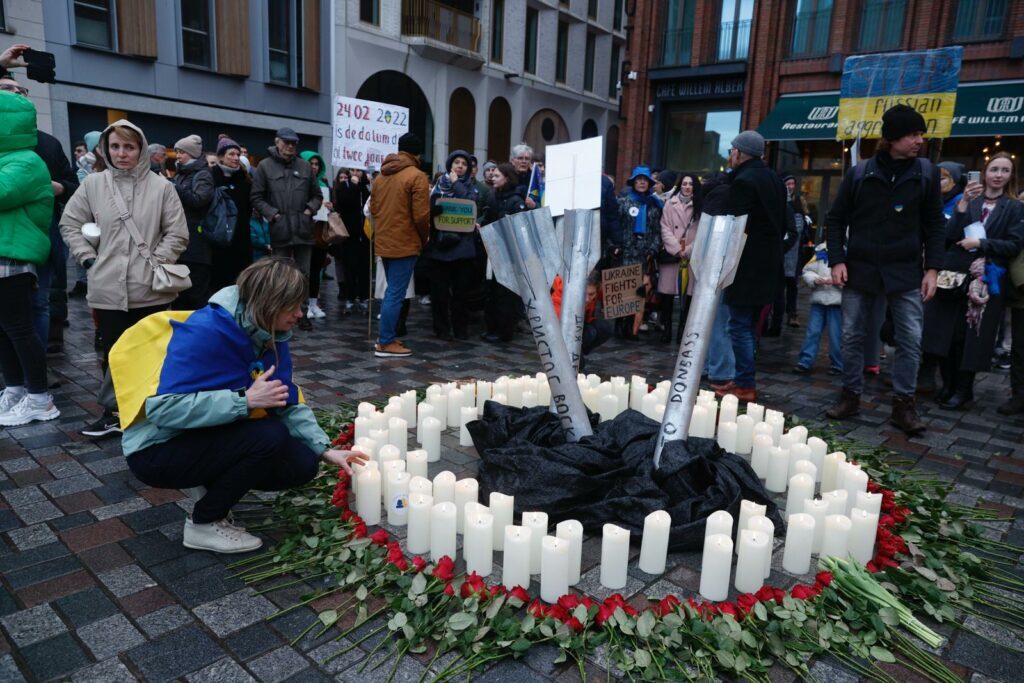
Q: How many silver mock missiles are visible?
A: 3